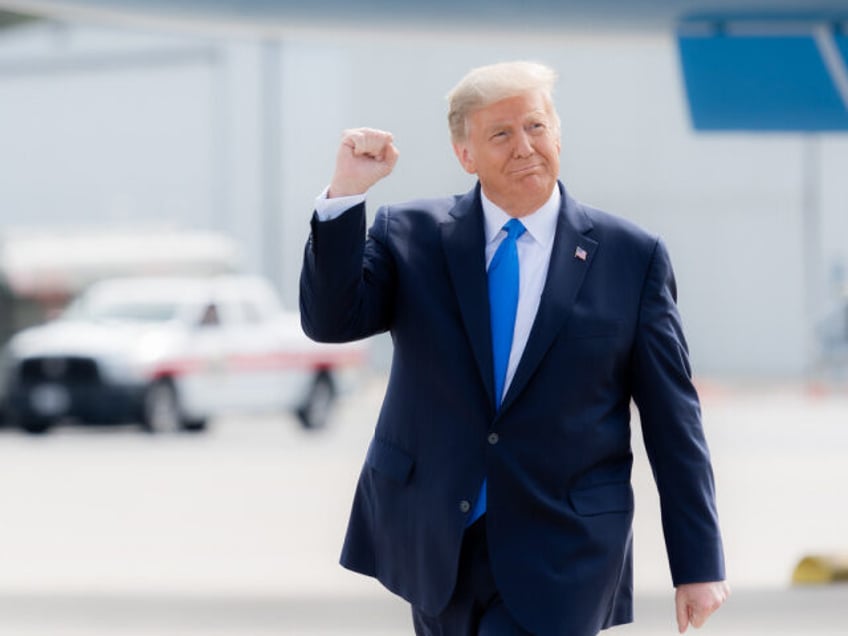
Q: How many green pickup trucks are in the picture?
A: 0